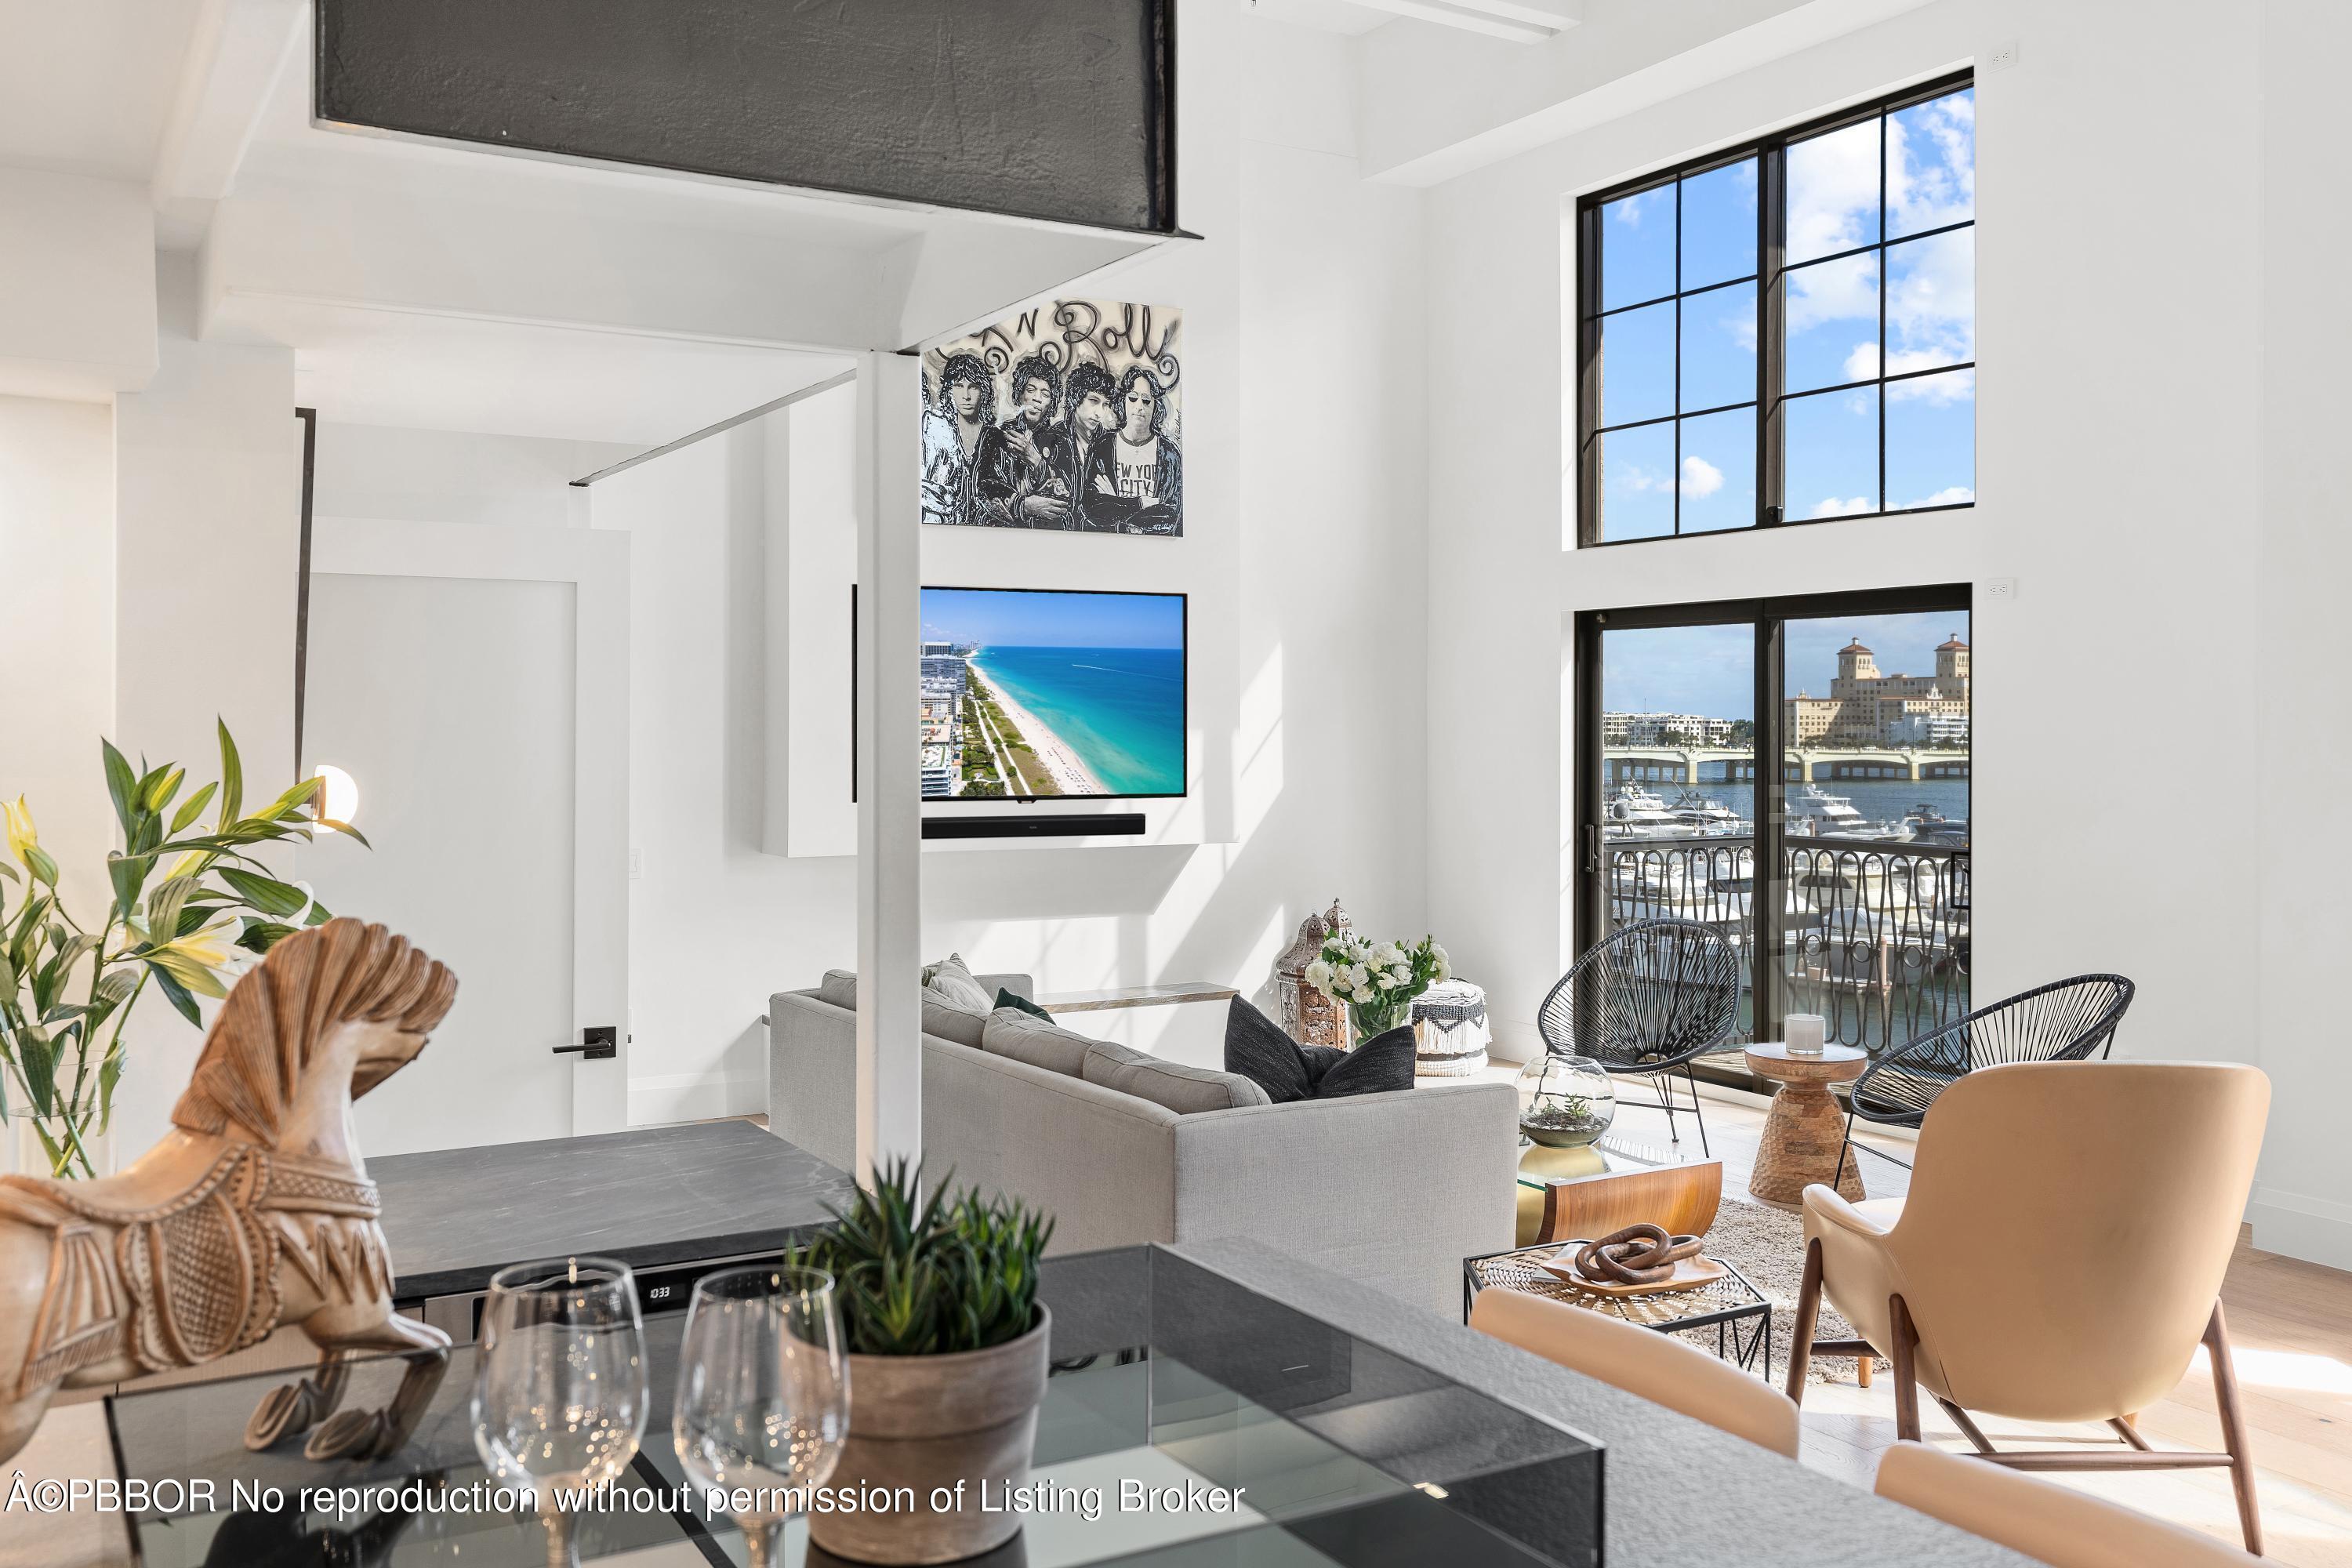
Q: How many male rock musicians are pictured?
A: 4